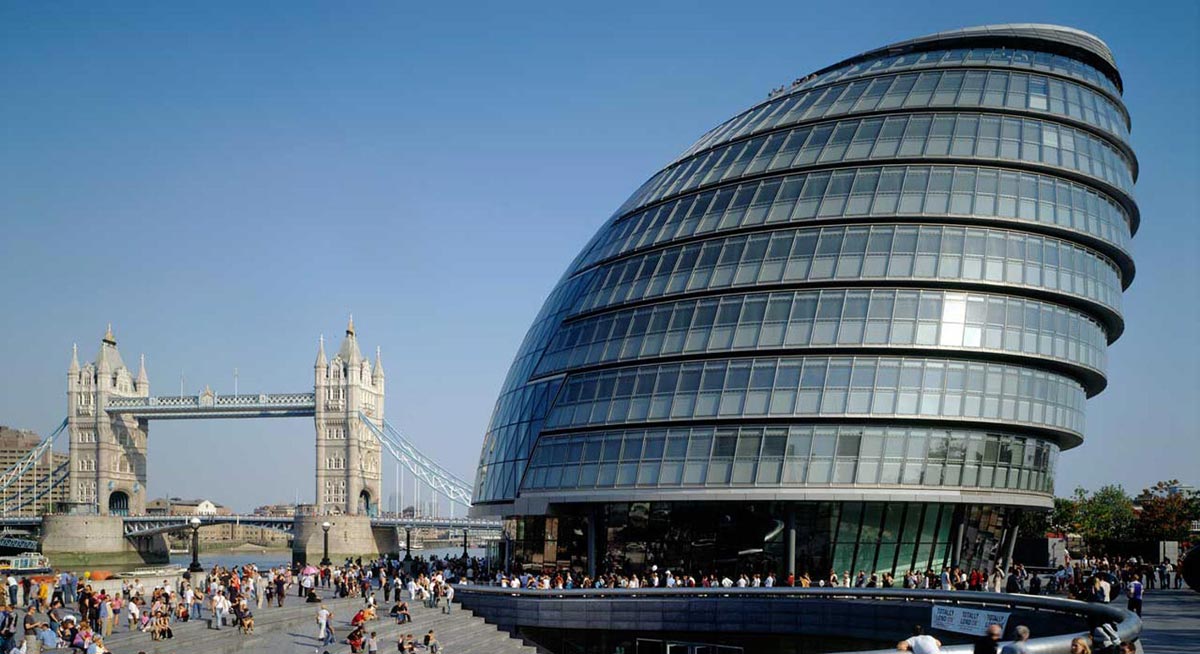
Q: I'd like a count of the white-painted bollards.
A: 0